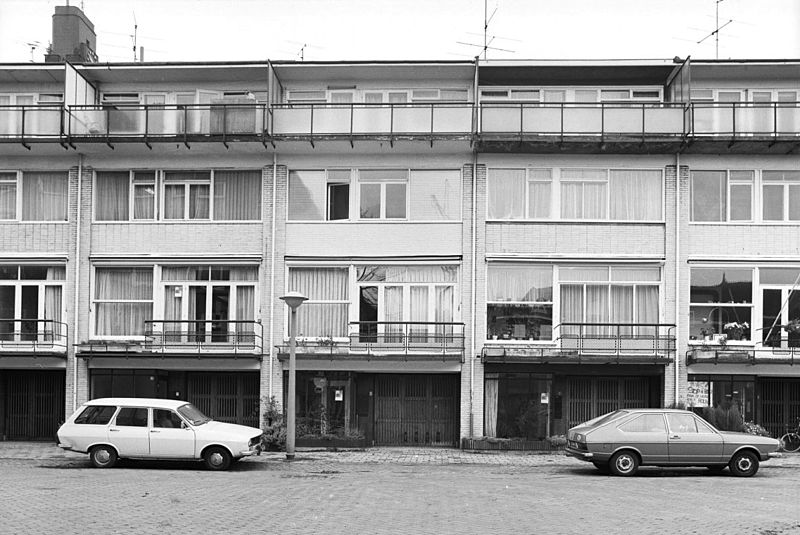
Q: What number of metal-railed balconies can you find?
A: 10